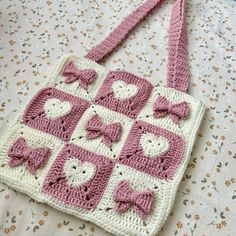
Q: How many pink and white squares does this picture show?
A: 9